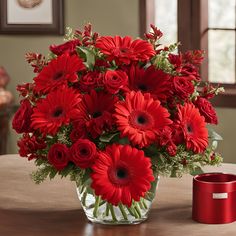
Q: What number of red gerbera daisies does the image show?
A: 8